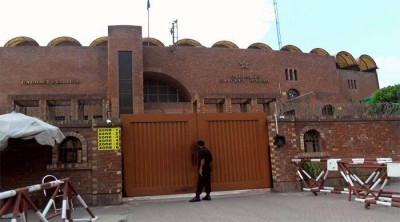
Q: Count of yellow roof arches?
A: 11